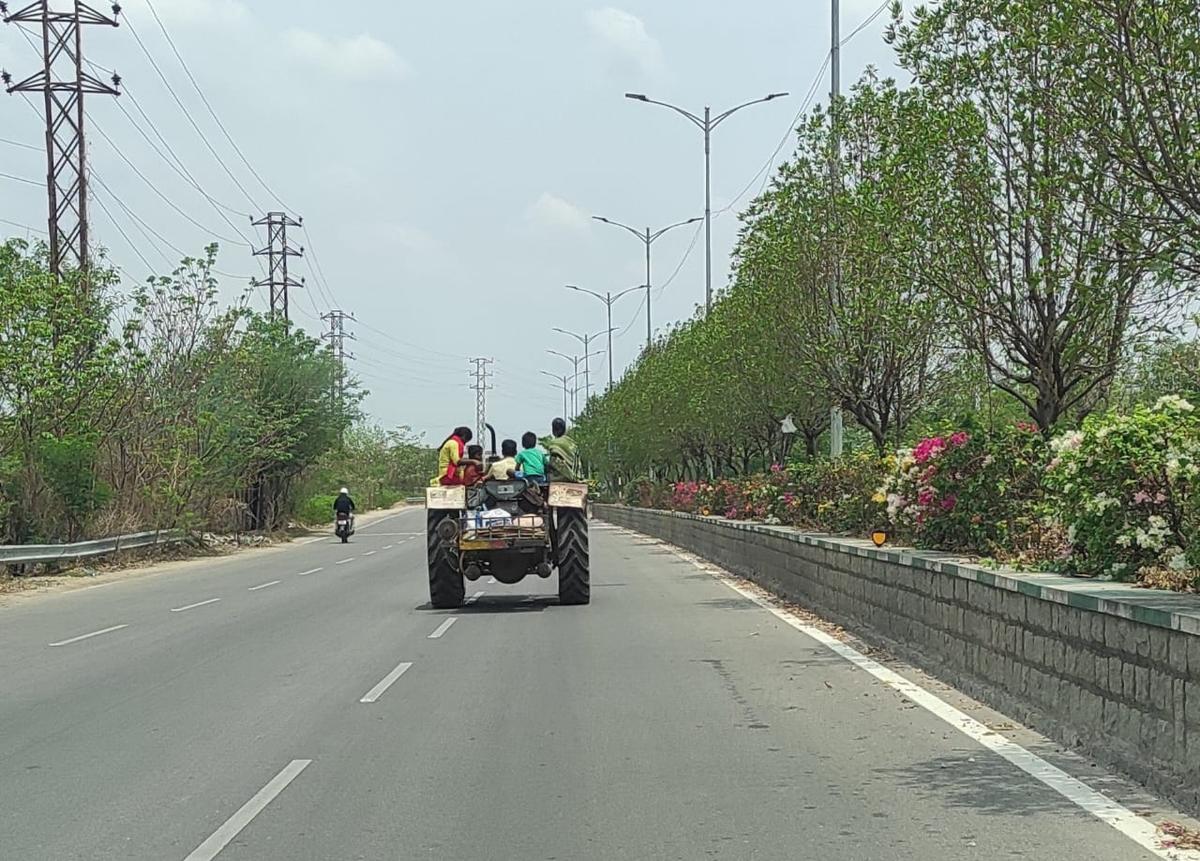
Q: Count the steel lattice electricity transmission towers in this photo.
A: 4